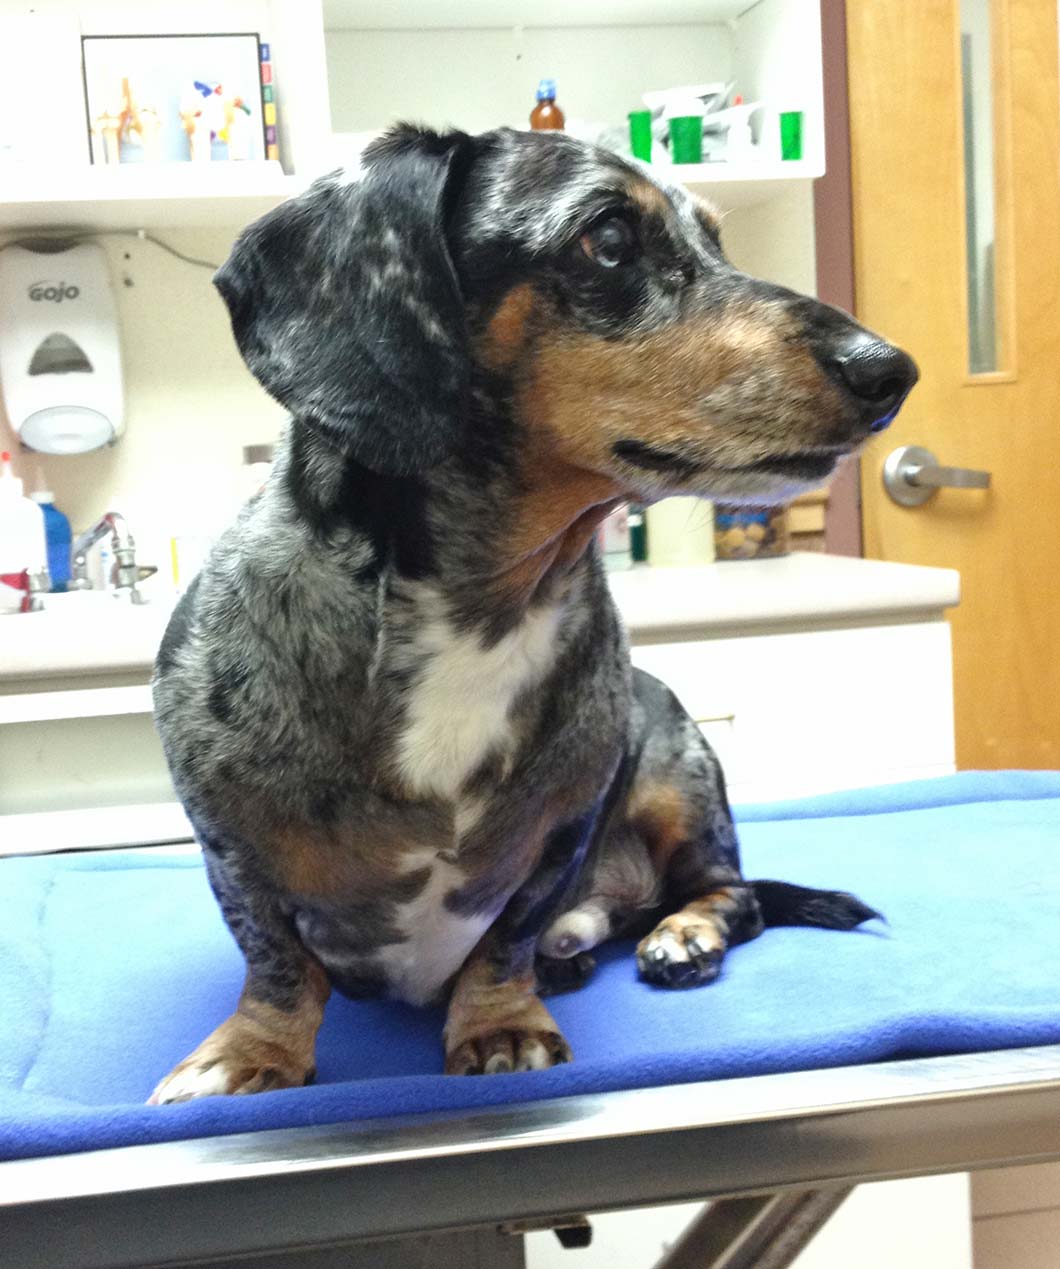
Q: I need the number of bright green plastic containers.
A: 3